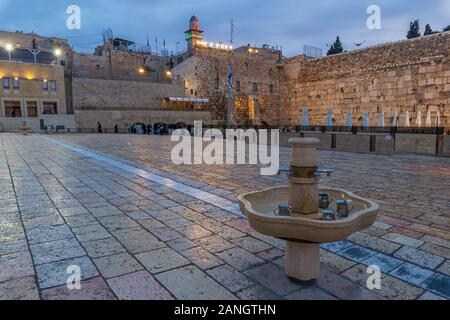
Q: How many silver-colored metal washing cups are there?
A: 4